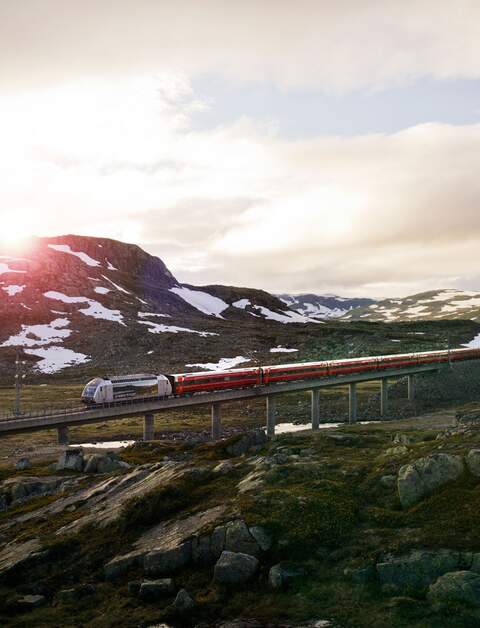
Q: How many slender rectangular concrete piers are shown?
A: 8